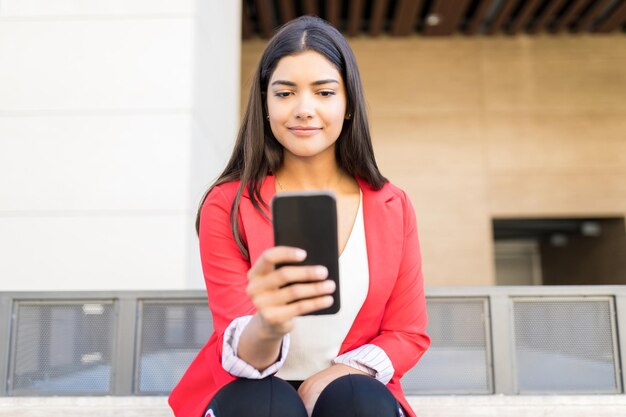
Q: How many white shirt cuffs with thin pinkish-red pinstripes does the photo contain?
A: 2